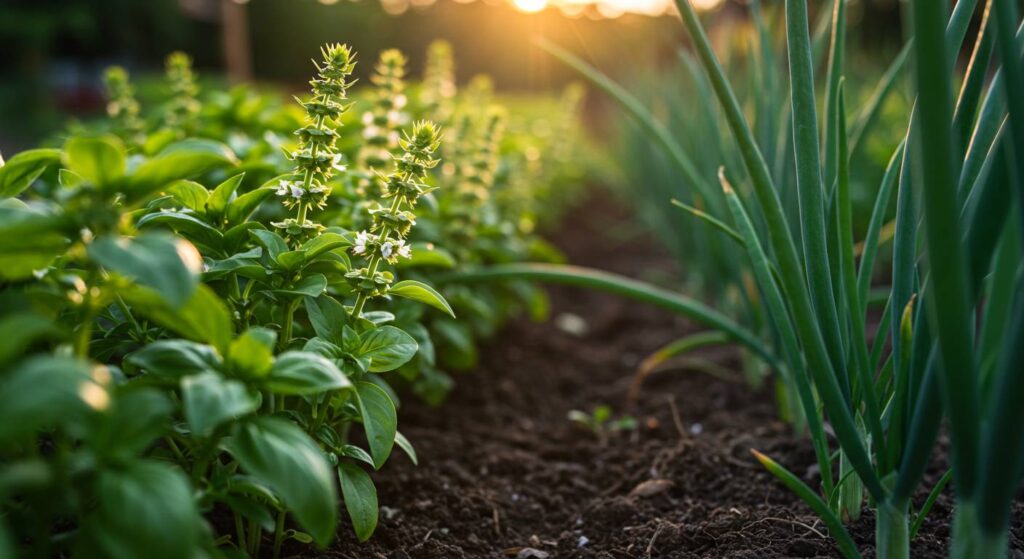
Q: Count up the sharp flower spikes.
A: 2